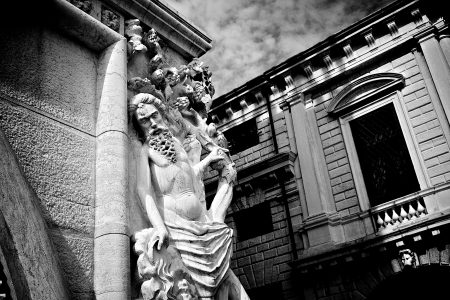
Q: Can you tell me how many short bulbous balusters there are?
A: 6